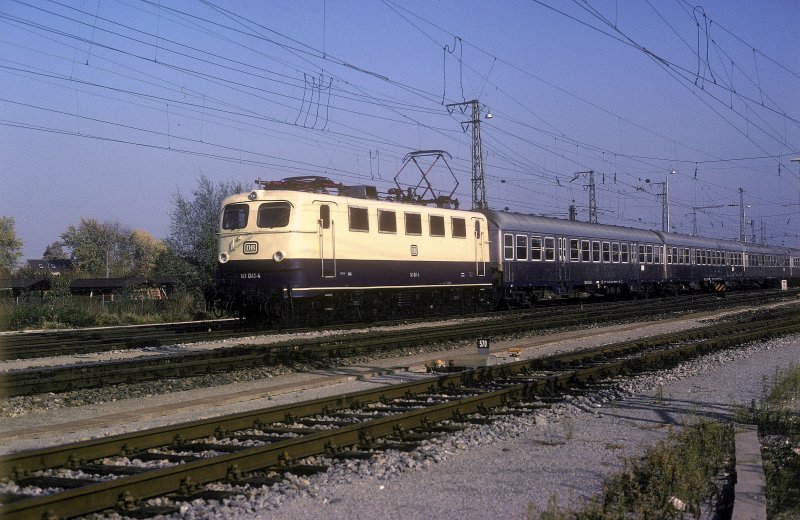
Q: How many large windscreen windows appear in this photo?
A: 2